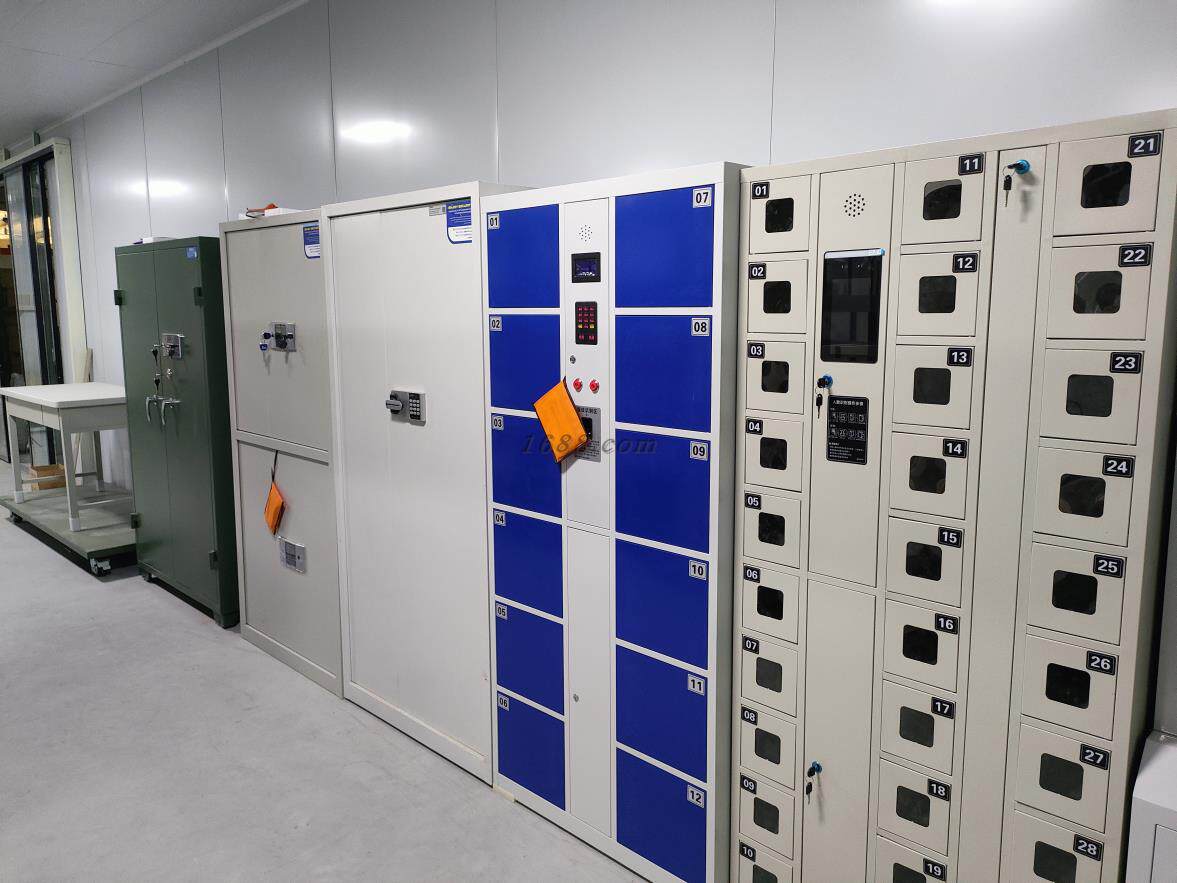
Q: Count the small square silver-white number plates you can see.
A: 12